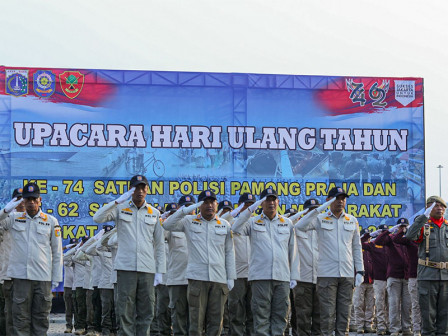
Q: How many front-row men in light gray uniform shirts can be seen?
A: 5